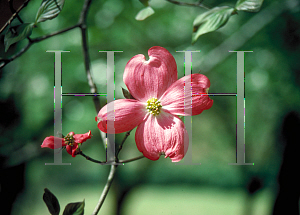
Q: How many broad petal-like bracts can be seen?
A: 4